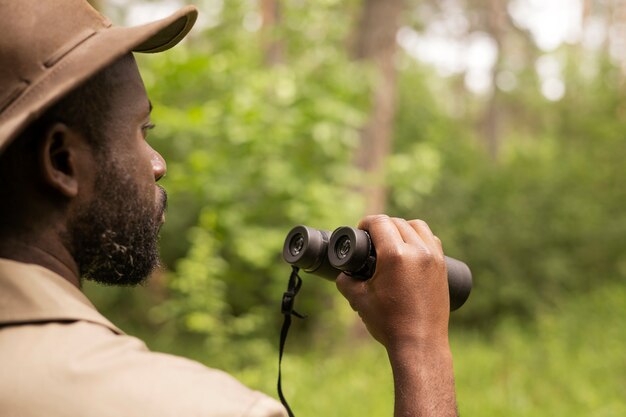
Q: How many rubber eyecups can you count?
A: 2